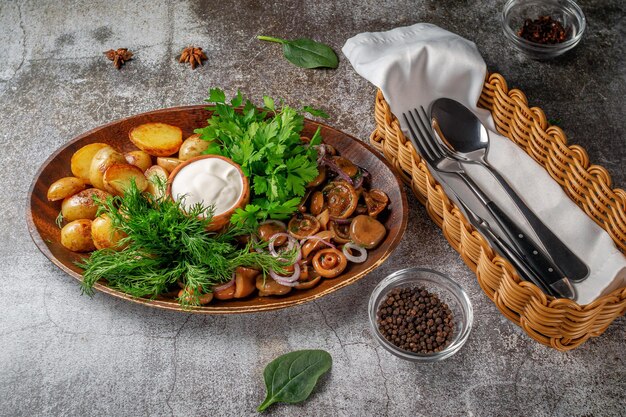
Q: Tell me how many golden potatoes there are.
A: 12